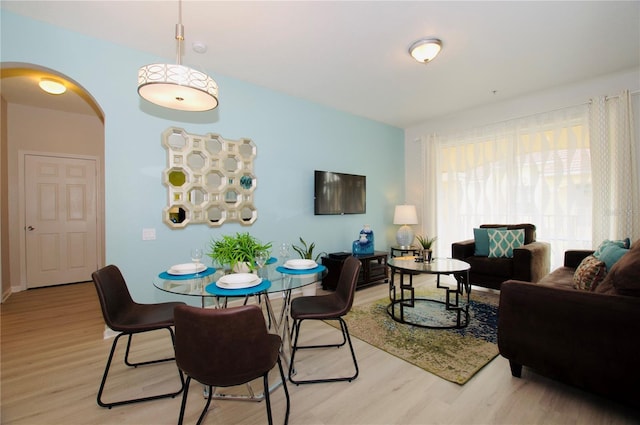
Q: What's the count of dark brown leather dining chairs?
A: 3